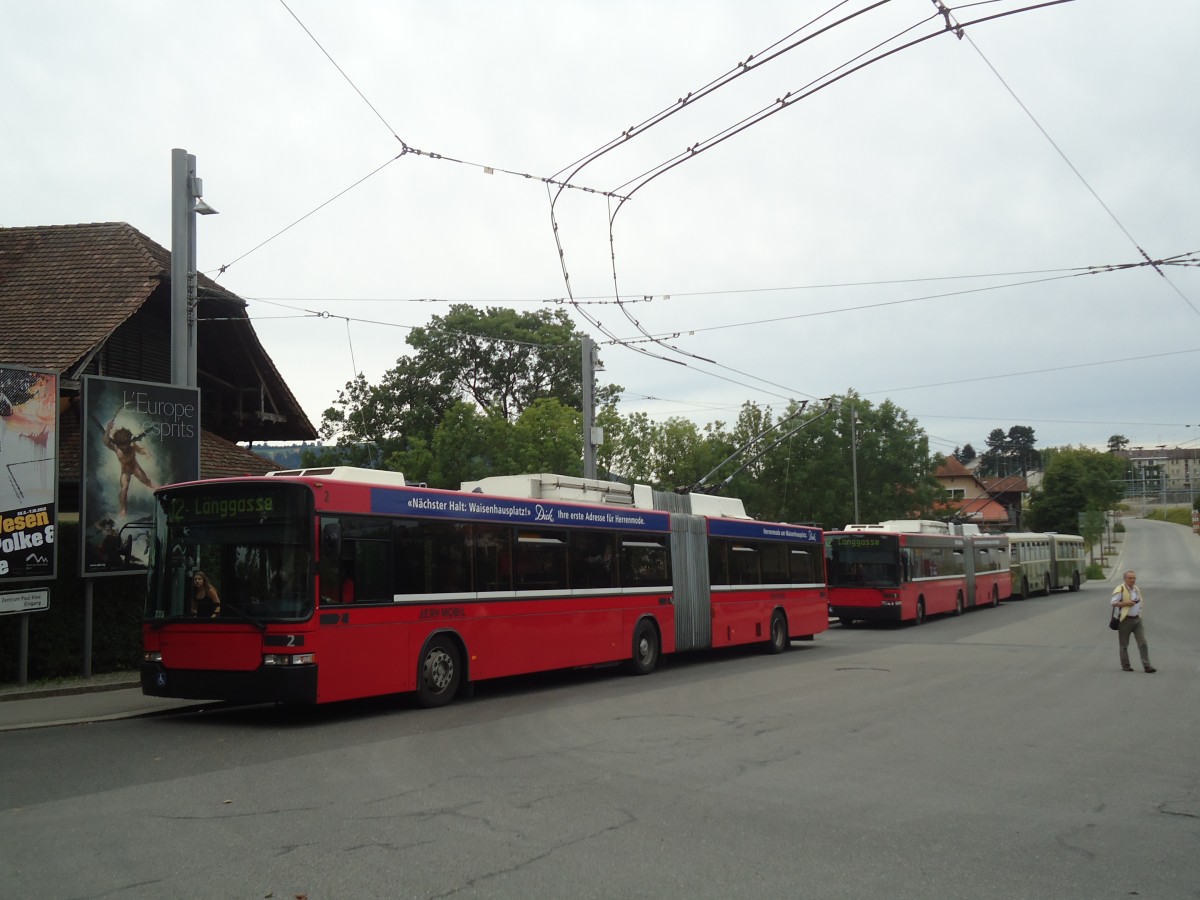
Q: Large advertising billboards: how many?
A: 2